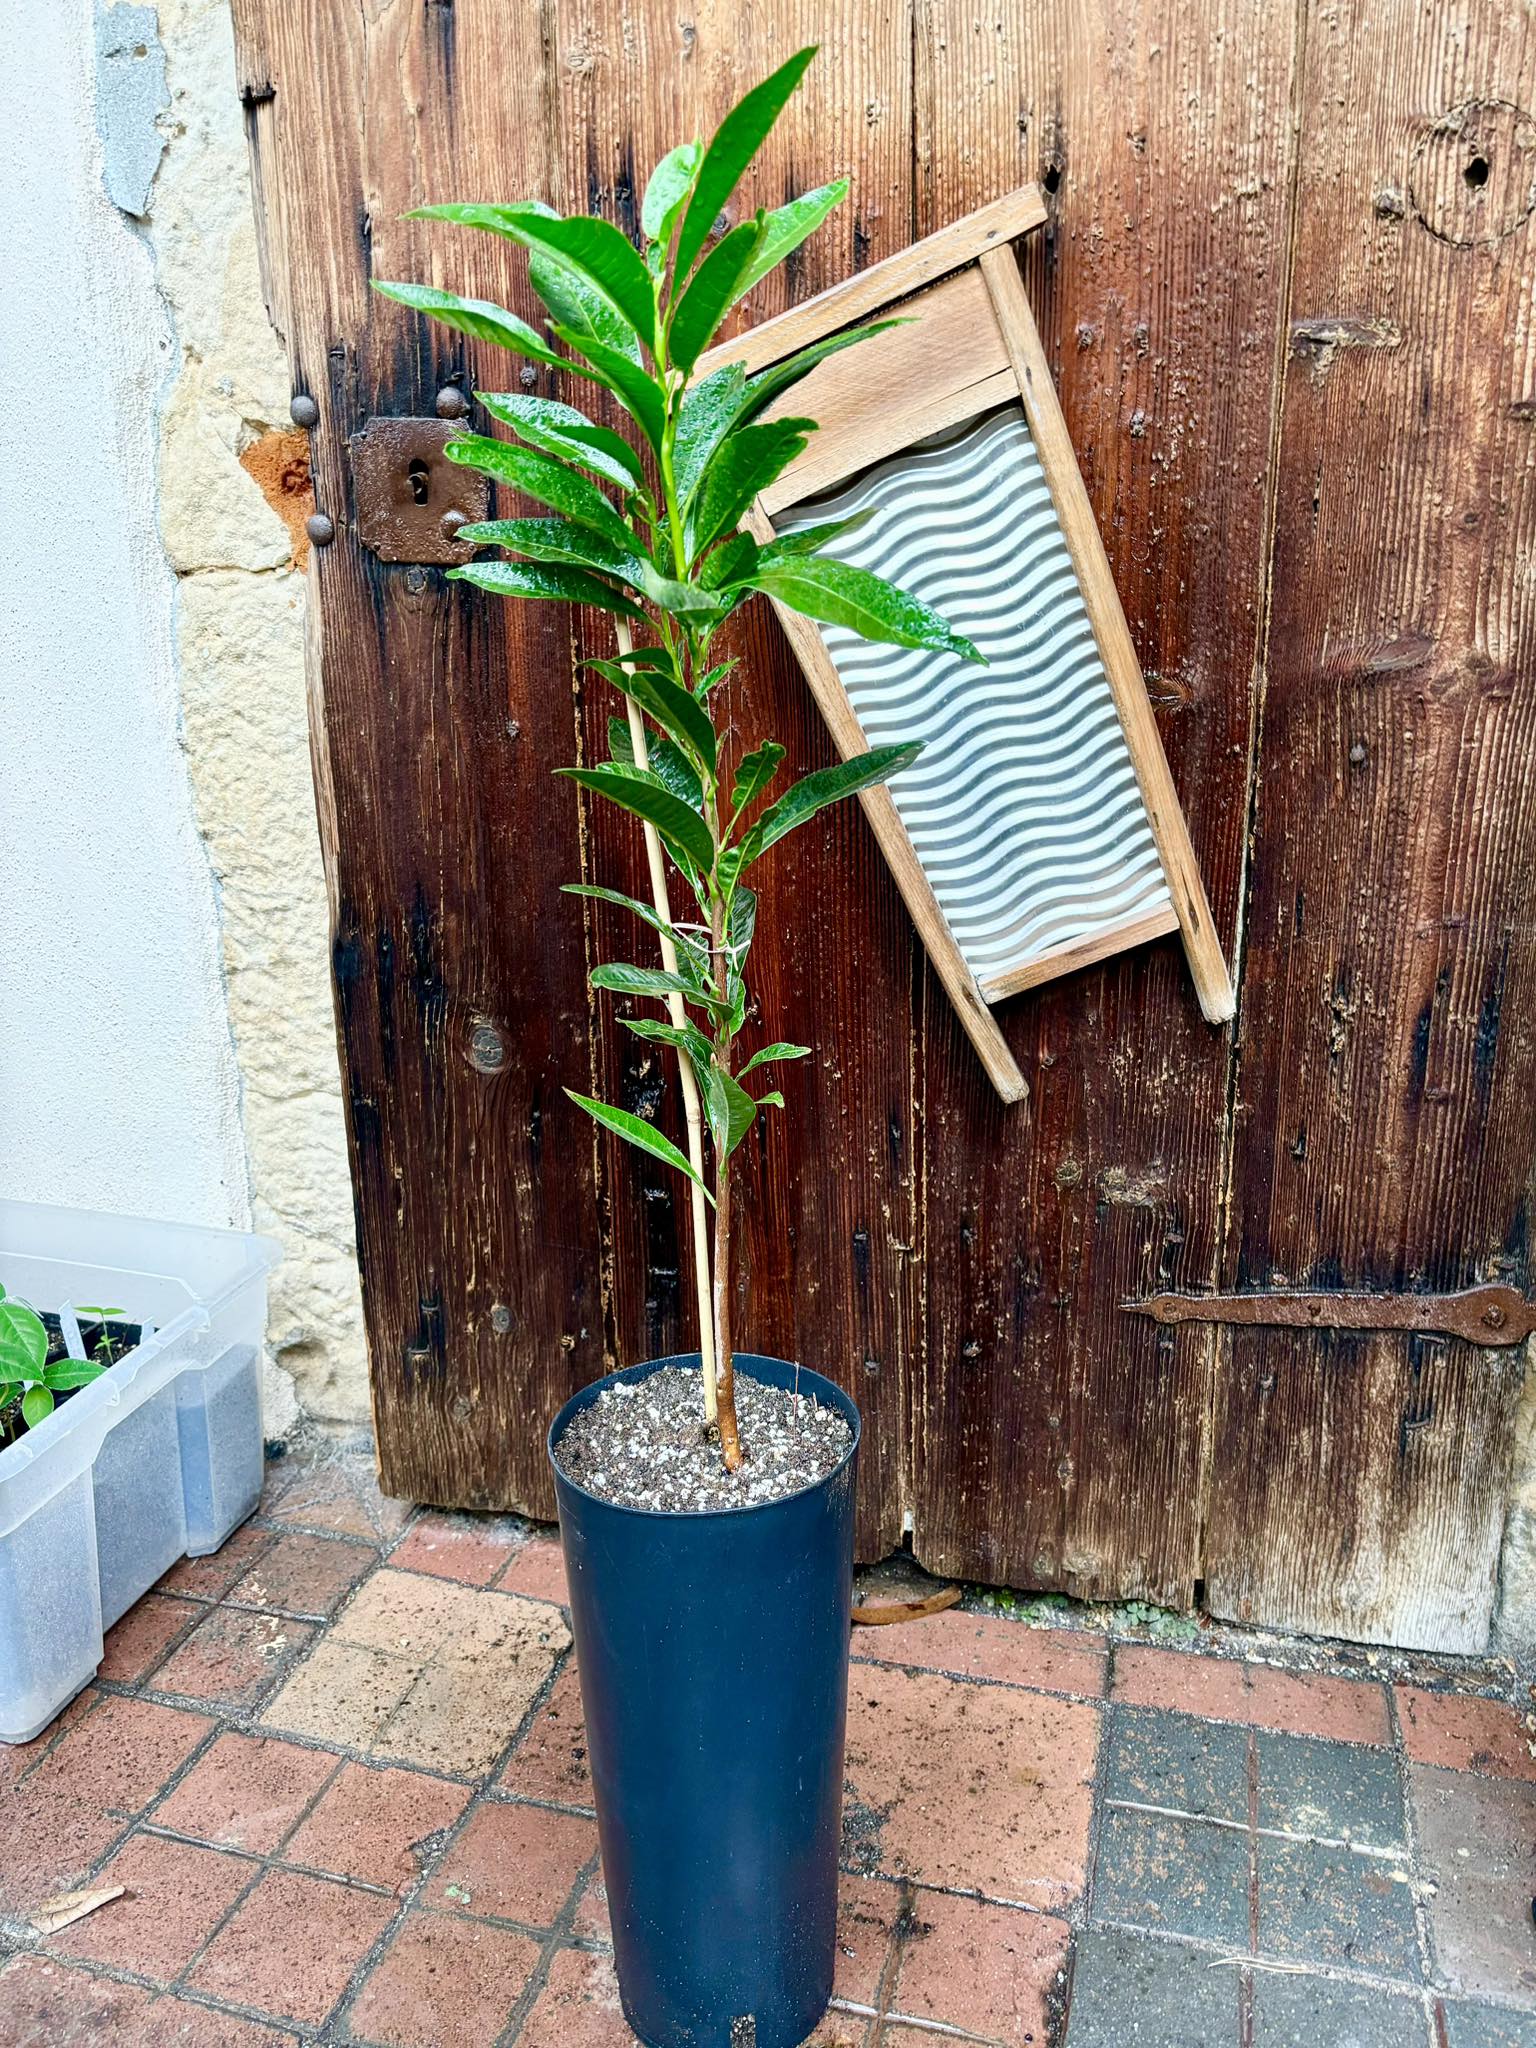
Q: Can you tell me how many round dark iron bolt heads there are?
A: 4